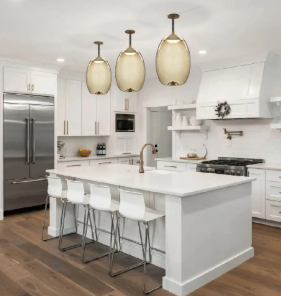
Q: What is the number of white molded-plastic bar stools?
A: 4